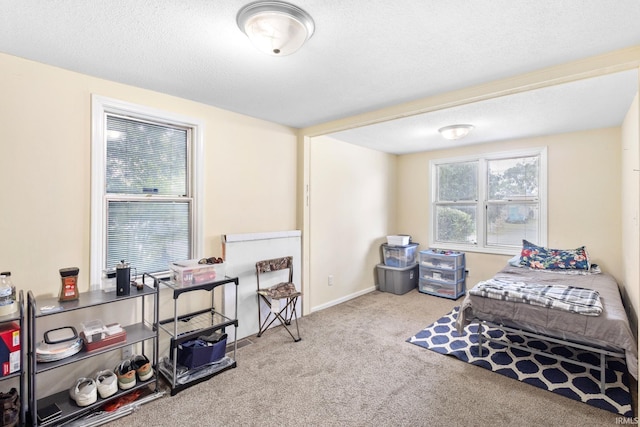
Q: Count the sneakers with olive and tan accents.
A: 2